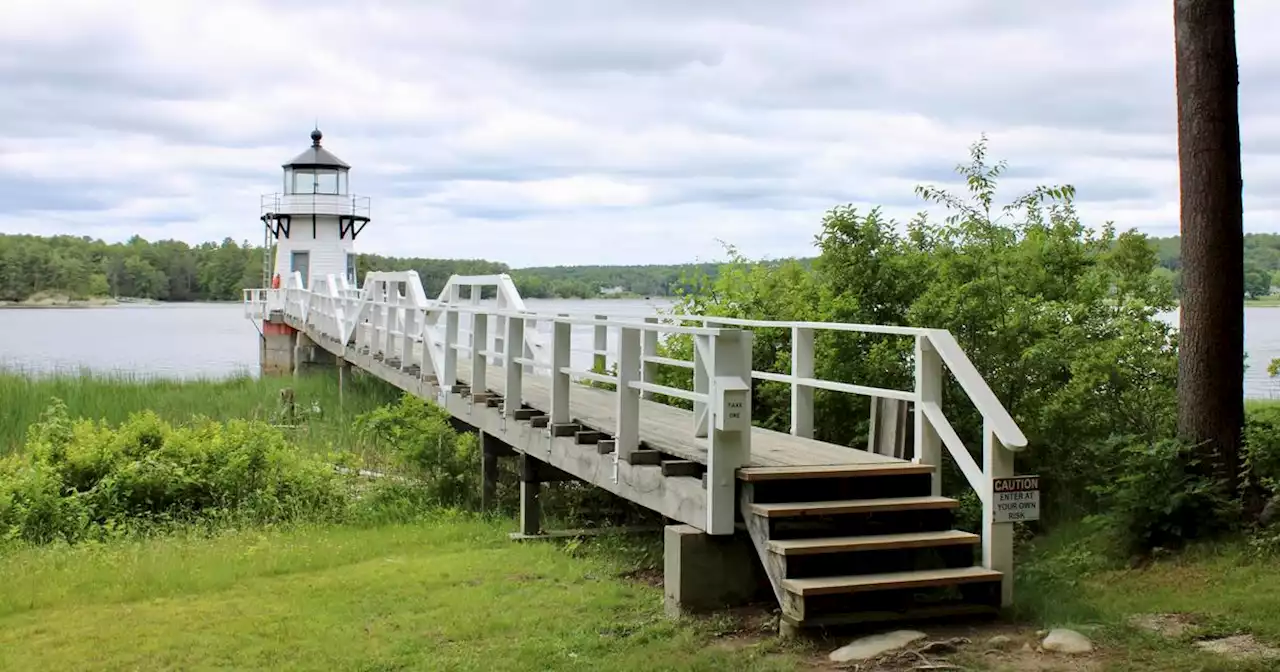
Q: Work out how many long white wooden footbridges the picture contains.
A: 1